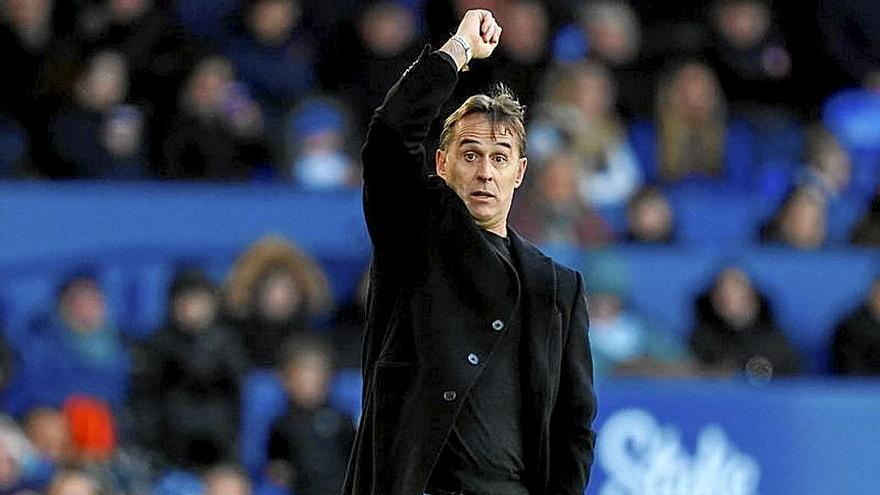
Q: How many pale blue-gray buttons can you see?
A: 3